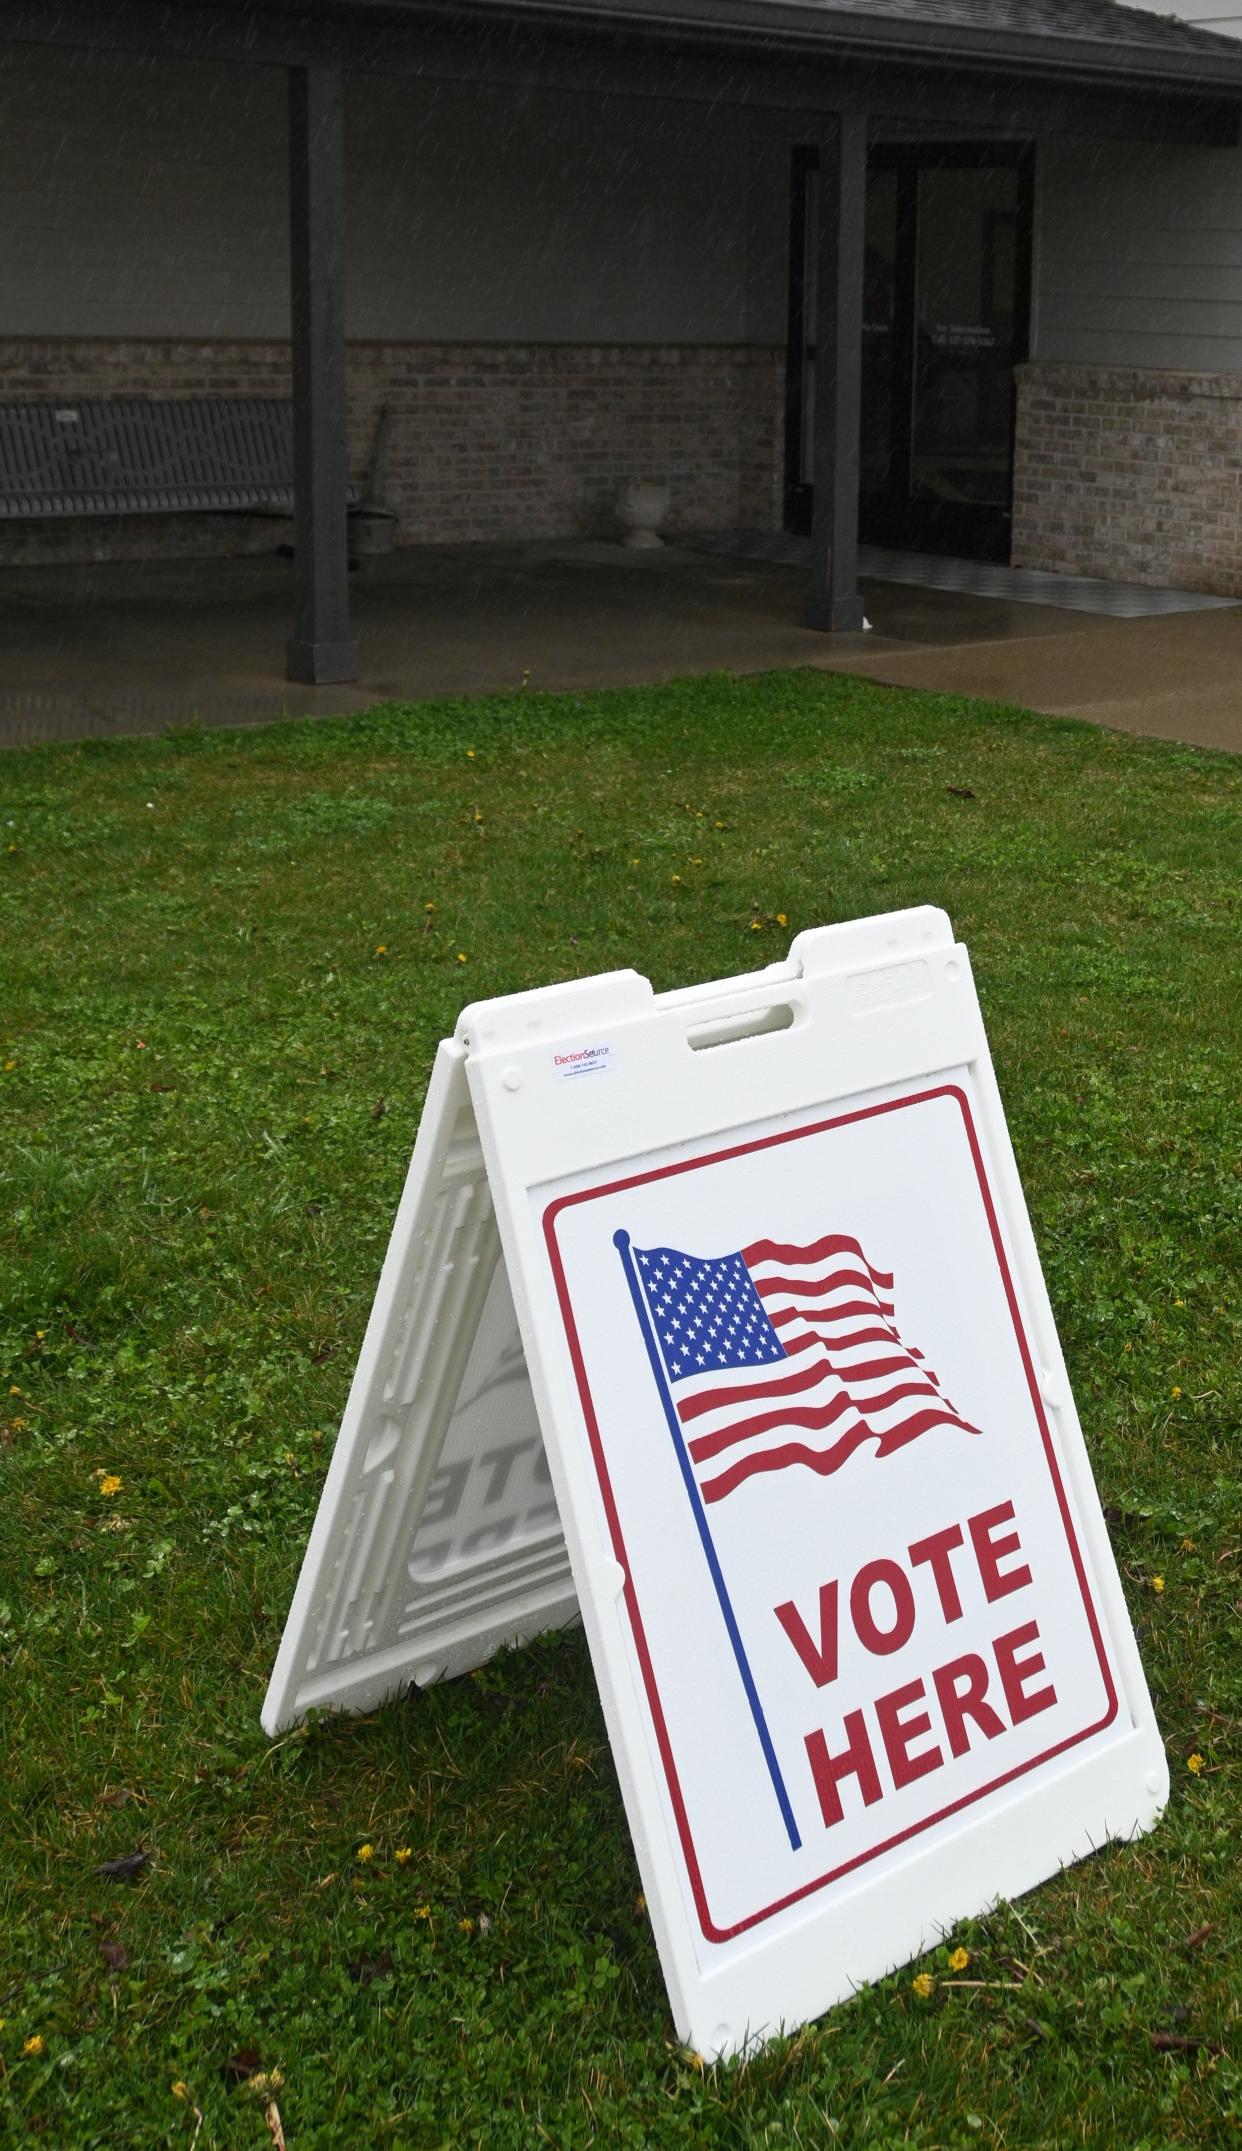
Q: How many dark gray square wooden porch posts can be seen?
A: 2